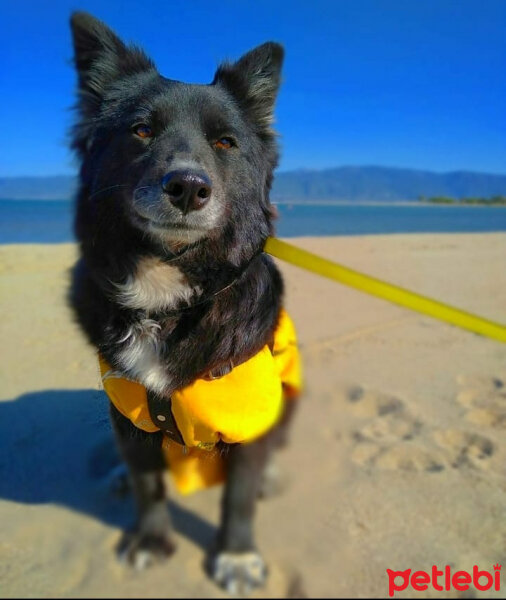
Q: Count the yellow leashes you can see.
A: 1